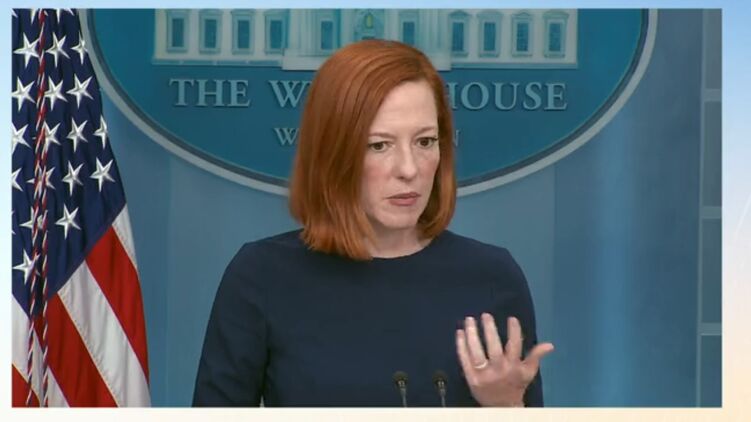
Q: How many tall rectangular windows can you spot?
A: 10